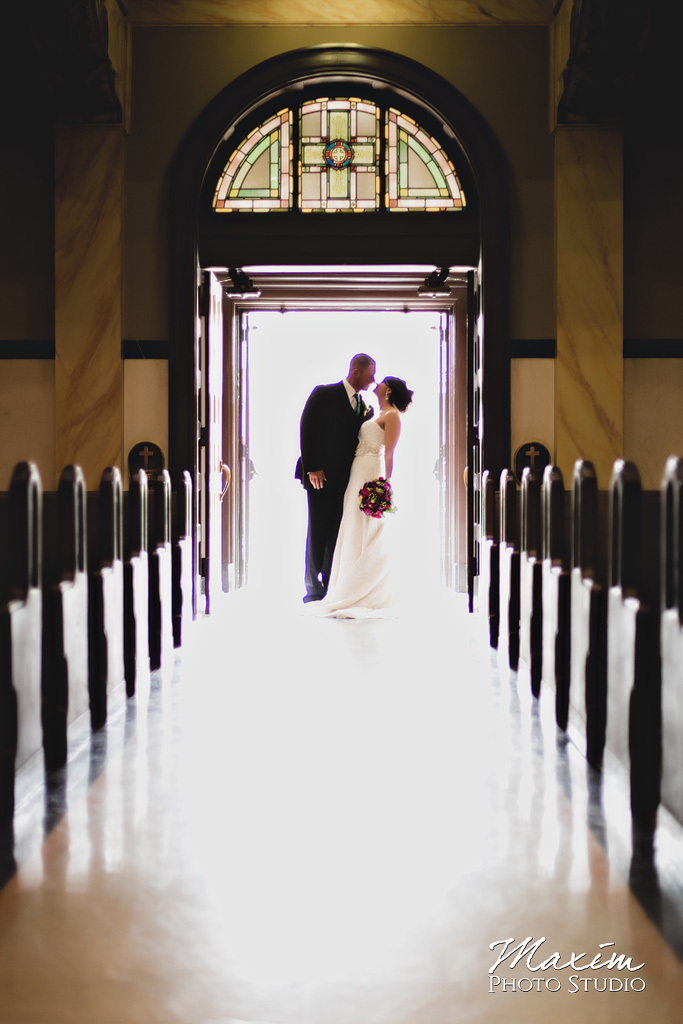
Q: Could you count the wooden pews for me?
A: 13